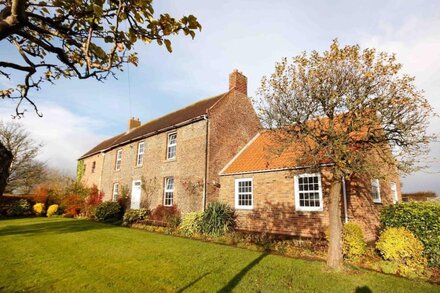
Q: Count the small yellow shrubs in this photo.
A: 4